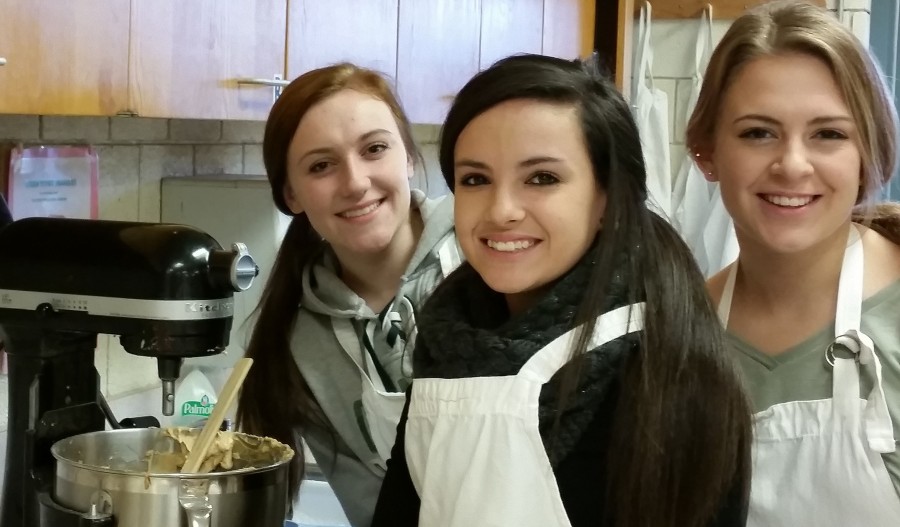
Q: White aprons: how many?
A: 5